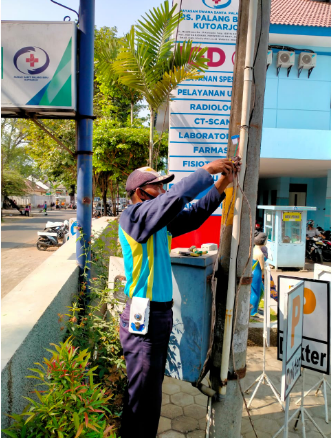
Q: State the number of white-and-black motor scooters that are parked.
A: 2